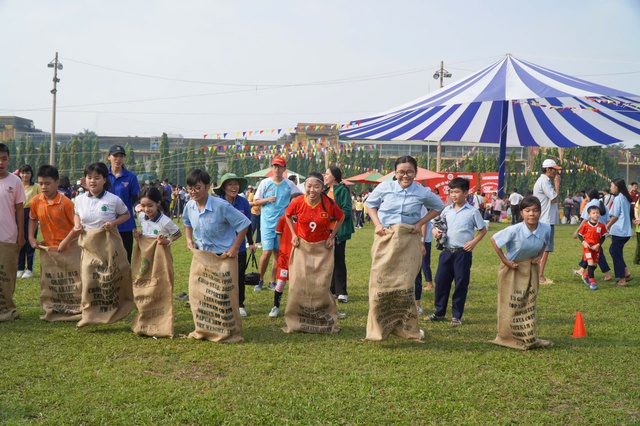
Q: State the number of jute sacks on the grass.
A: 8